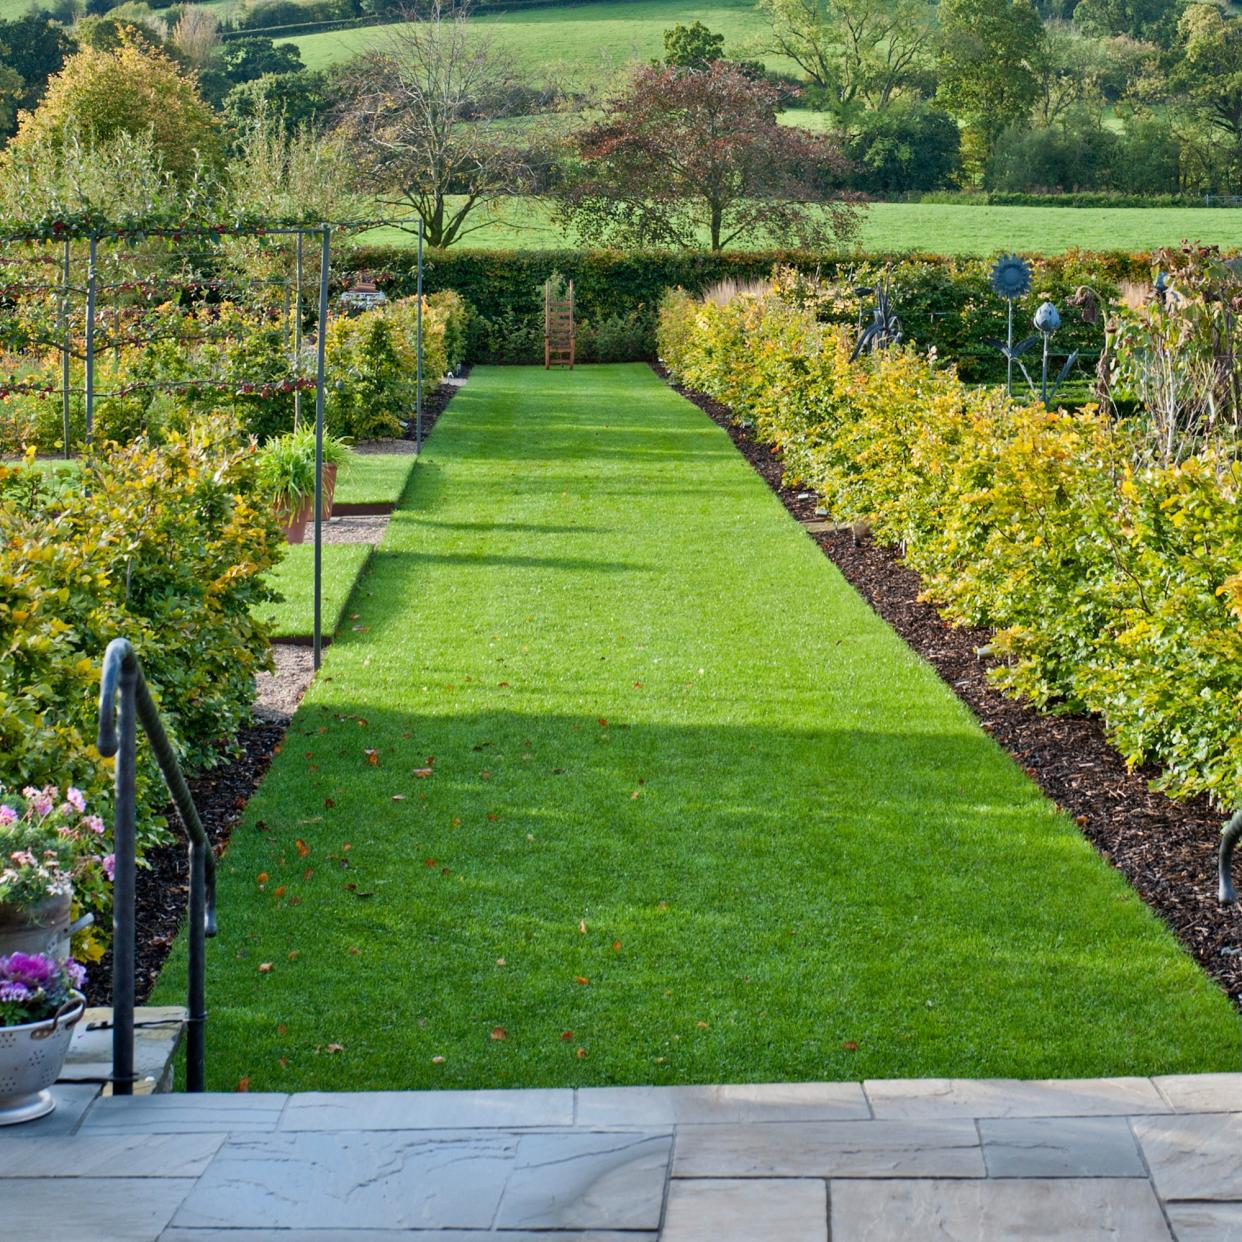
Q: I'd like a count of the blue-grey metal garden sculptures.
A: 3